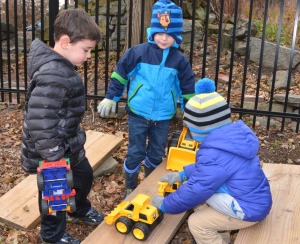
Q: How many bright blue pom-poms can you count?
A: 1